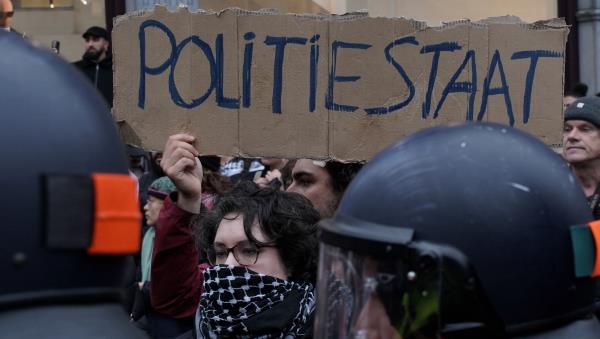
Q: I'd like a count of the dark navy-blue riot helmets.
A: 2